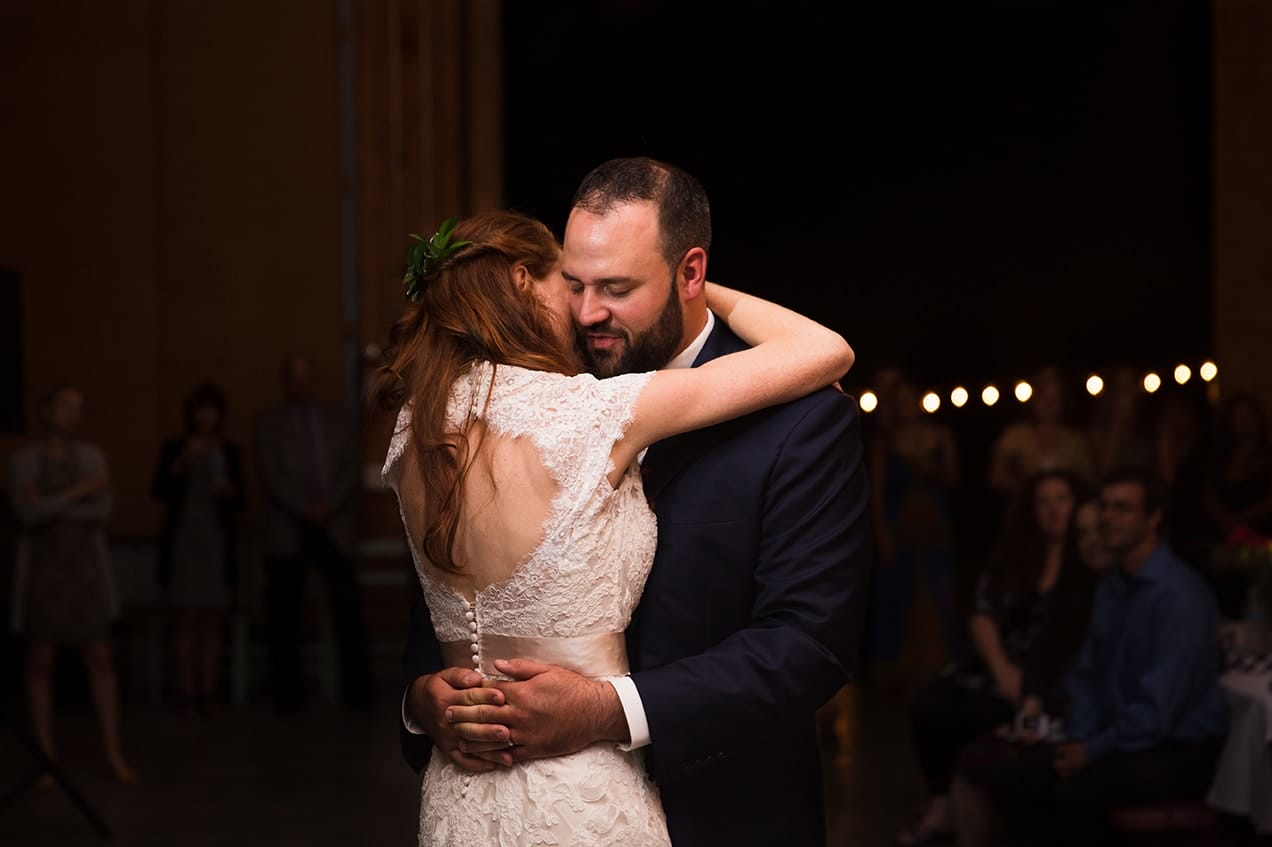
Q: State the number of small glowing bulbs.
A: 9